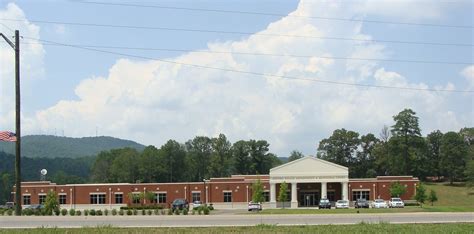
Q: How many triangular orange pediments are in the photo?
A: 0